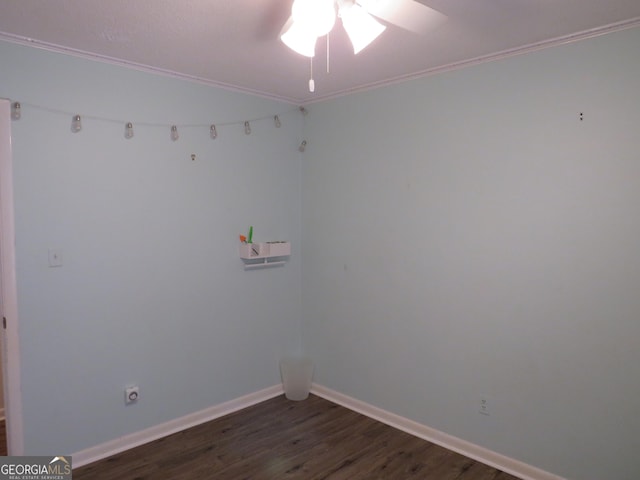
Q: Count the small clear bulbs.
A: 9